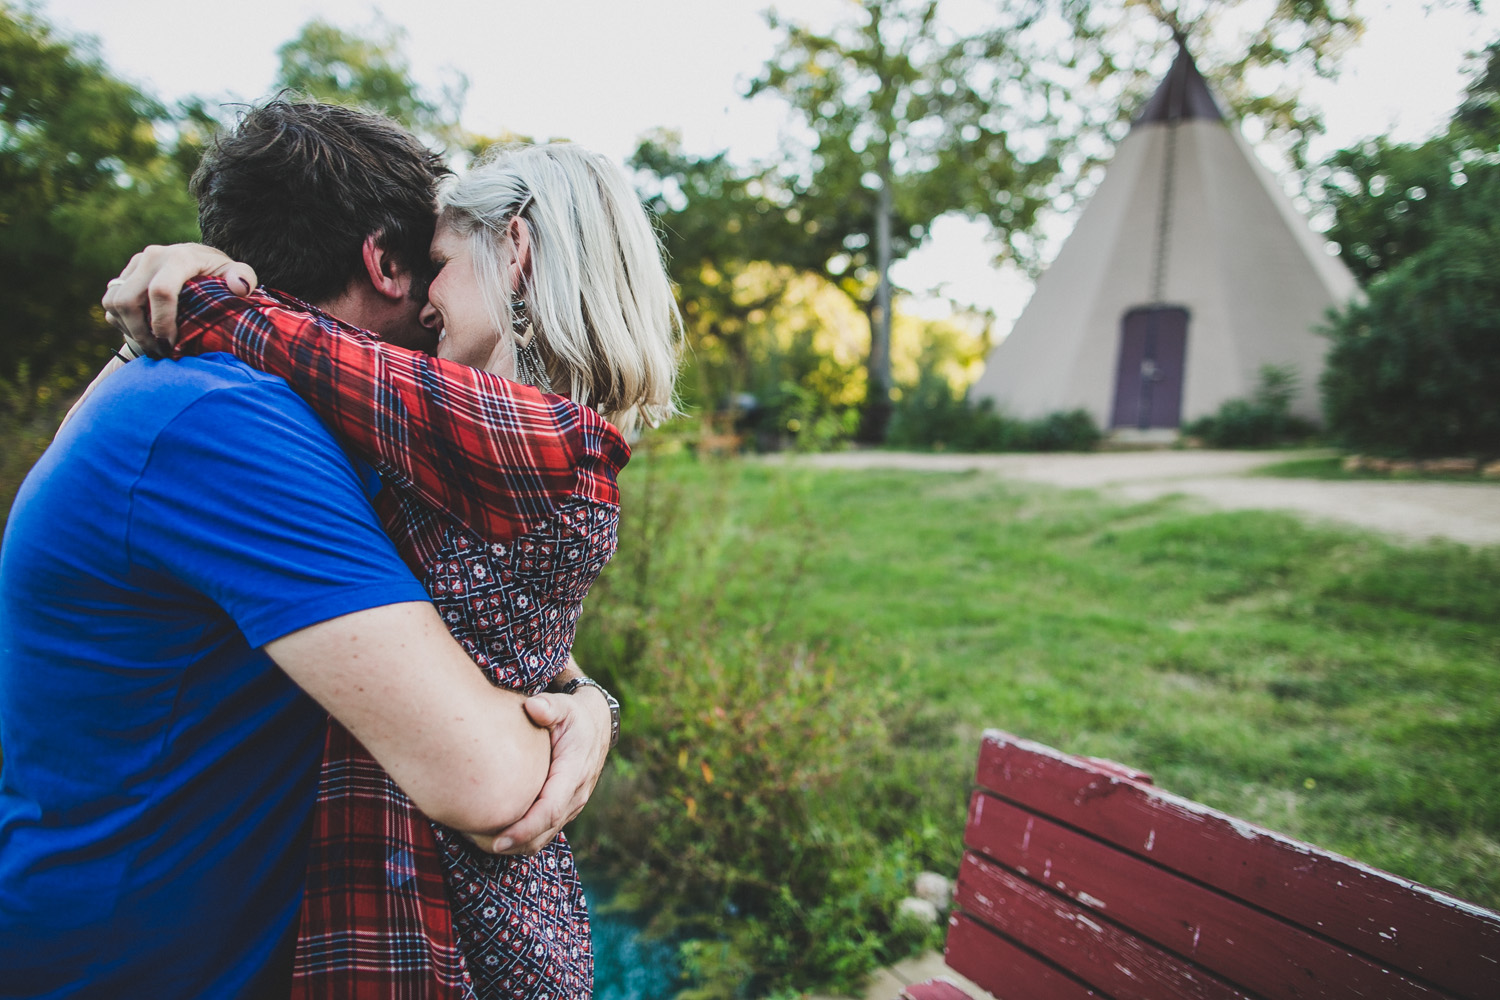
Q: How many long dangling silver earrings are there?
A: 1